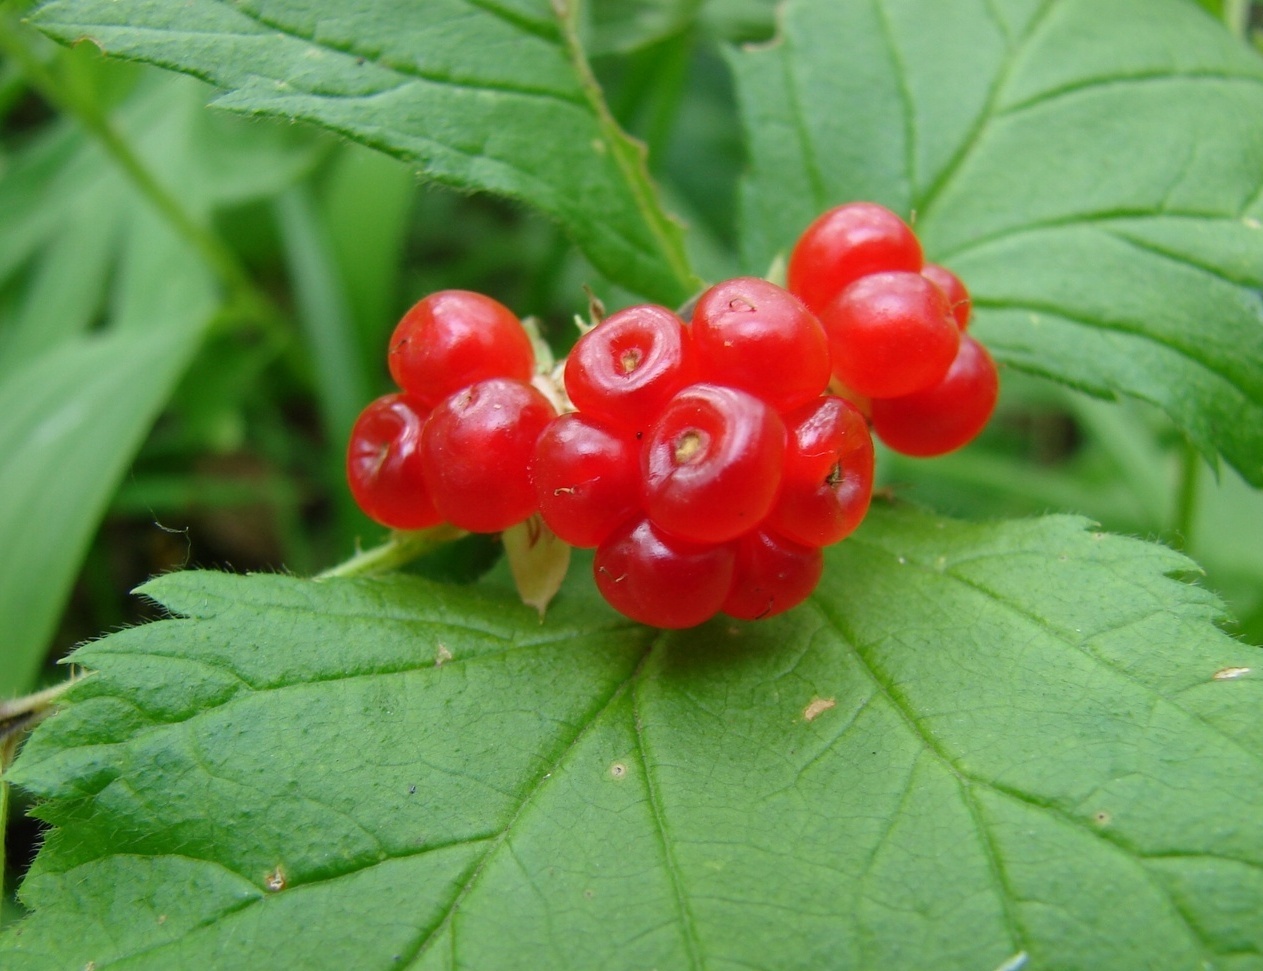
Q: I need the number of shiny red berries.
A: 14